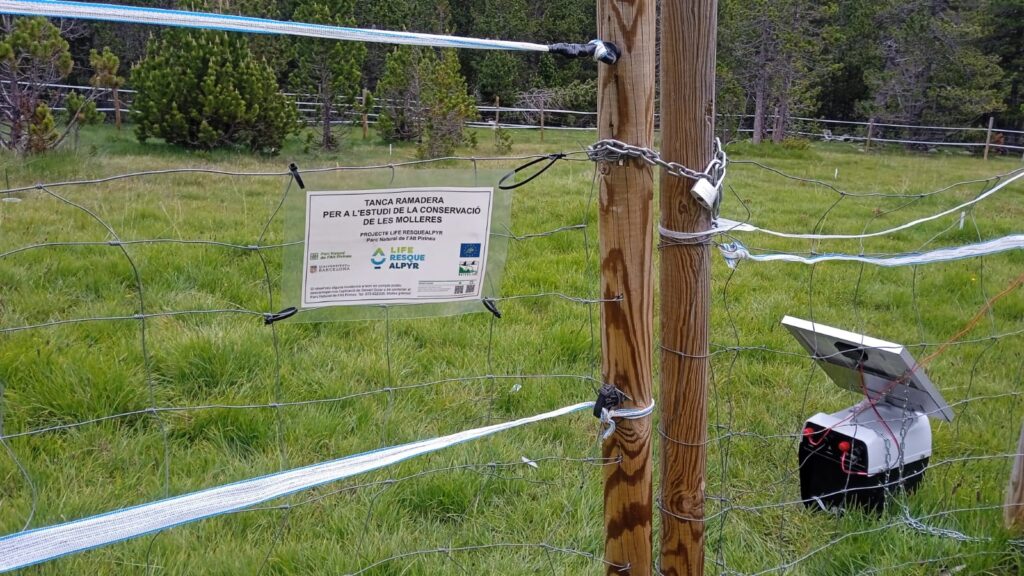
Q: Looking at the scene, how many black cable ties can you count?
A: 4